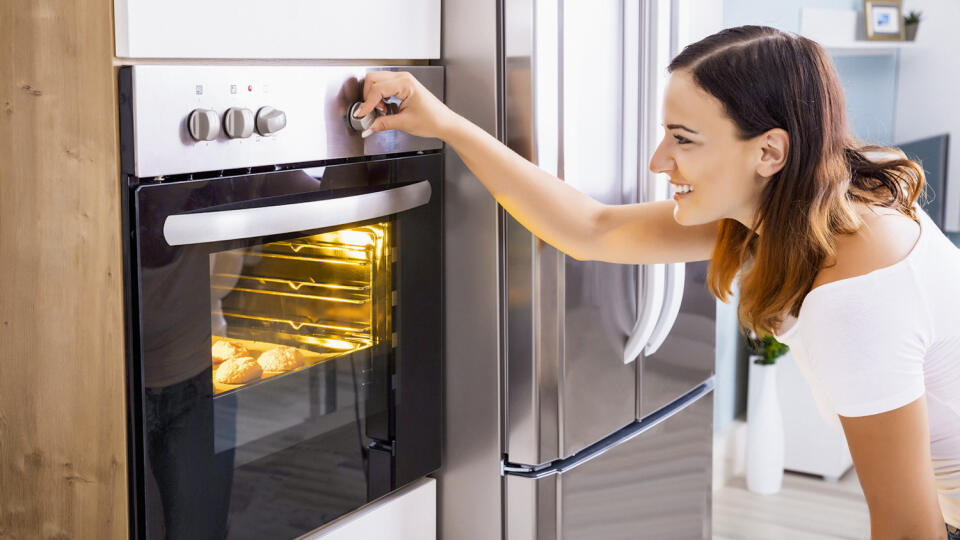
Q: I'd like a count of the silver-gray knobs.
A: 4